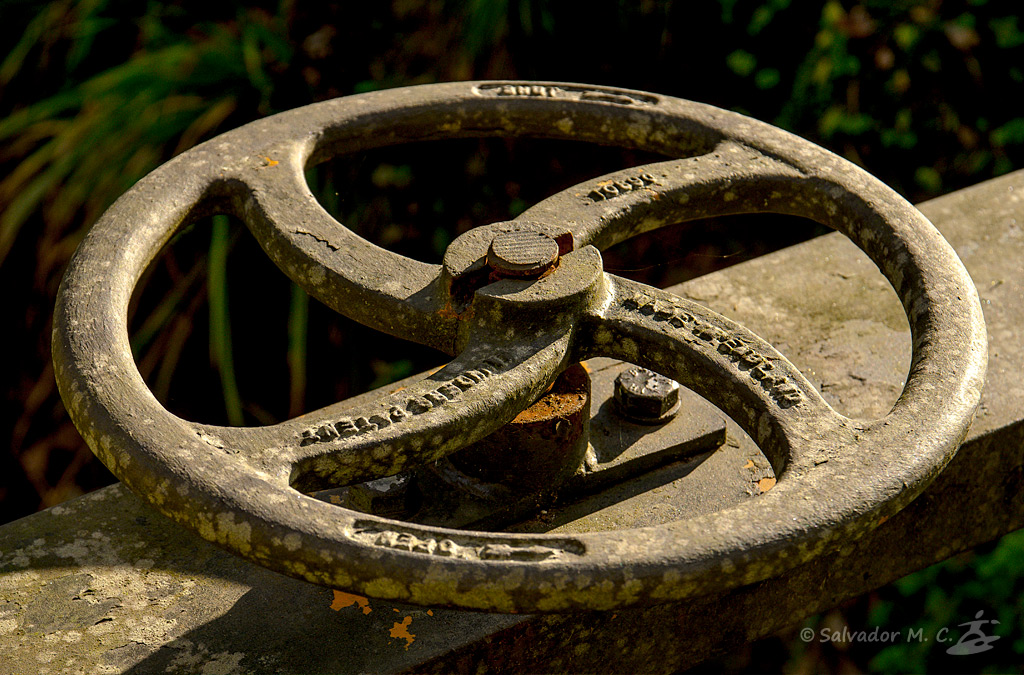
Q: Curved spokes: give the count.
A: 4